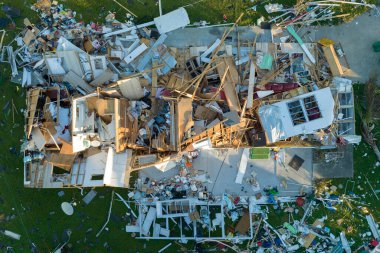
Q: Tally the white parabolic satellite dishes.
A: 1